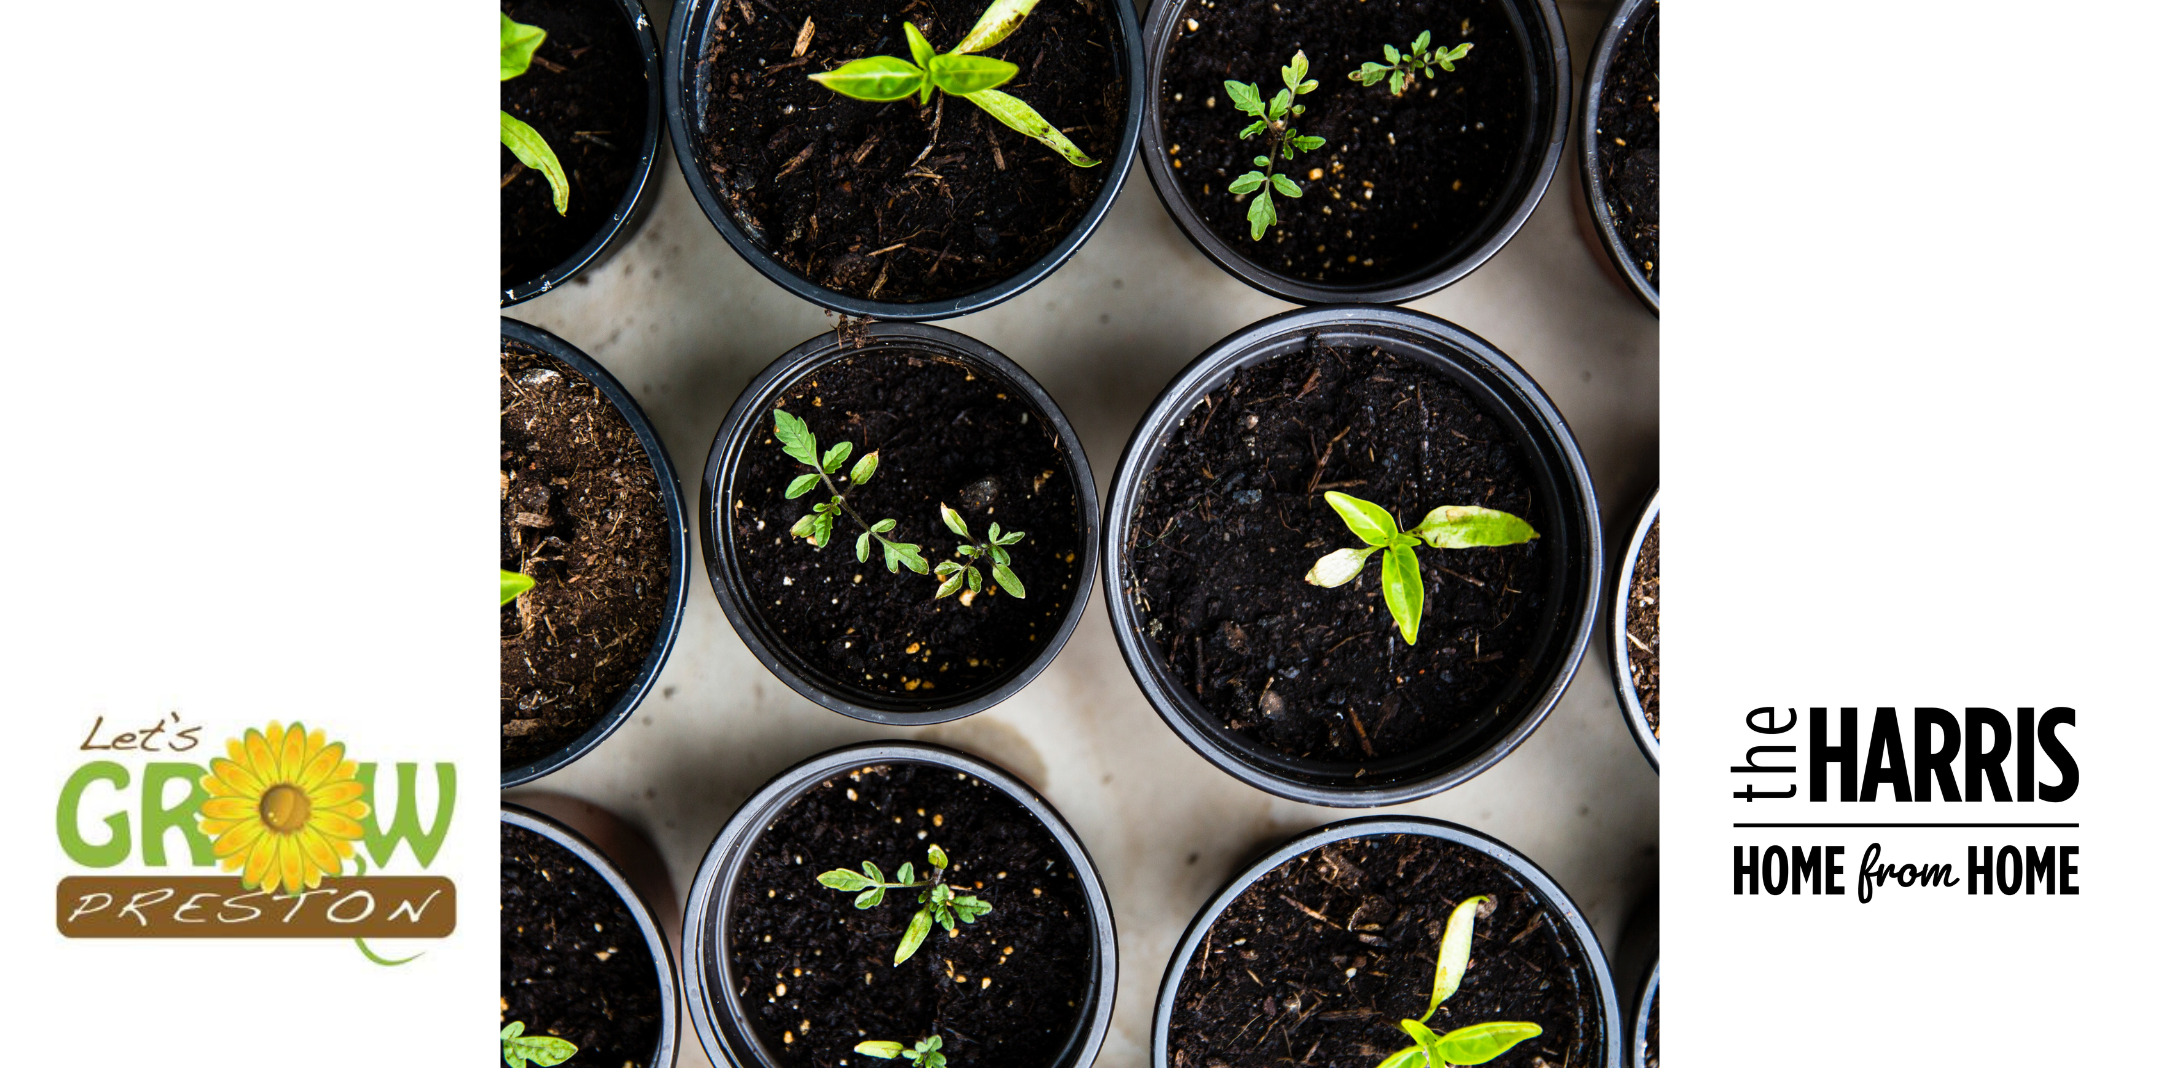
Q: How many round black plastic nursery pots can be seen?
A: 12